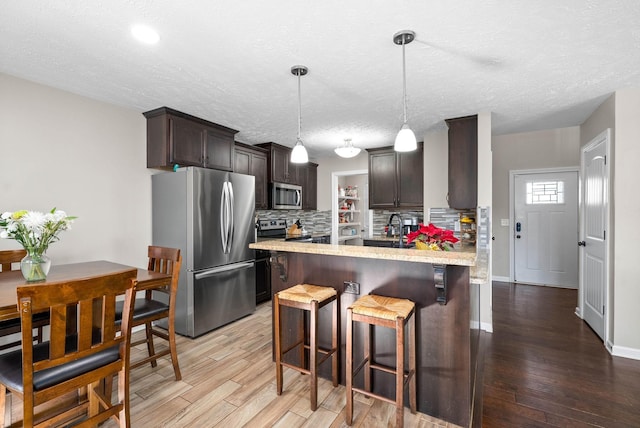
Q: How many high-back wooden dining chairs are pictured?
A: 3